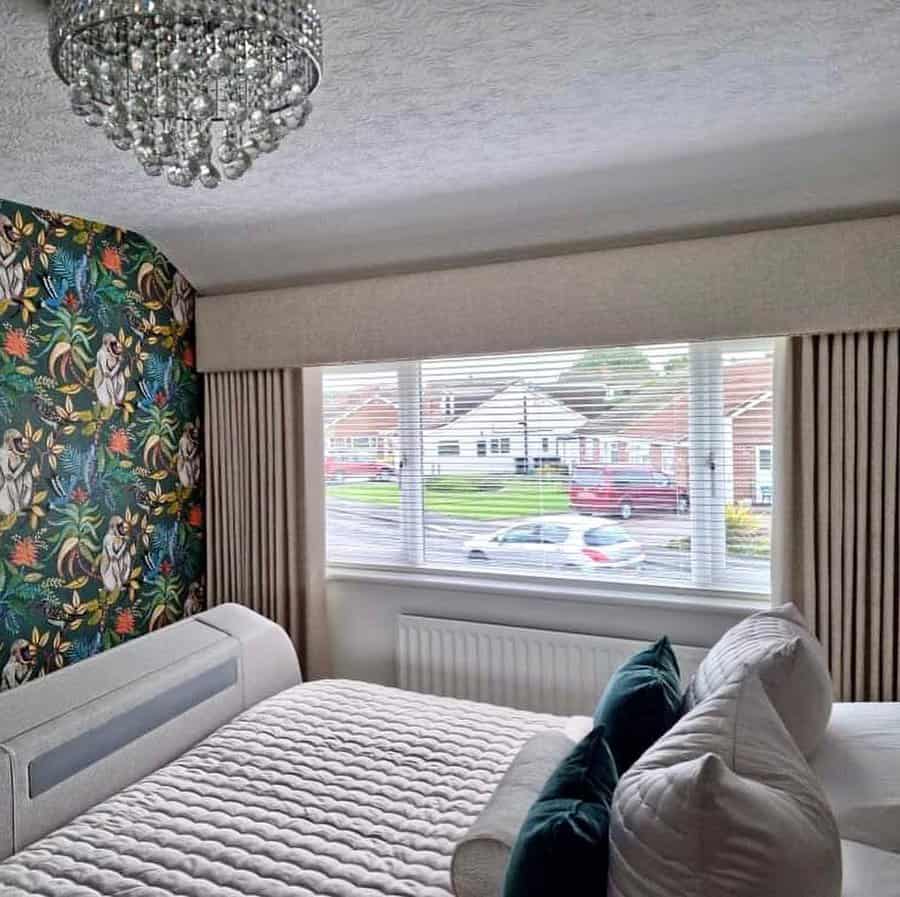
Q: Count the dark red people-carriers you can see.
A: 1